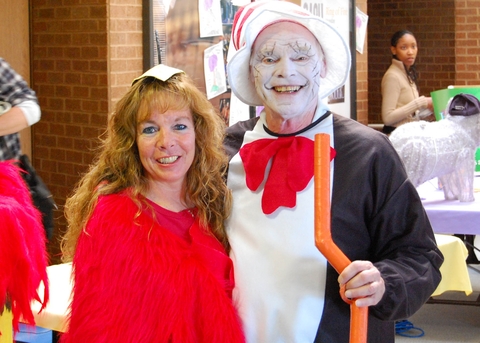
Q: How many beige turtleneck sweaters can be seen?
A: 1